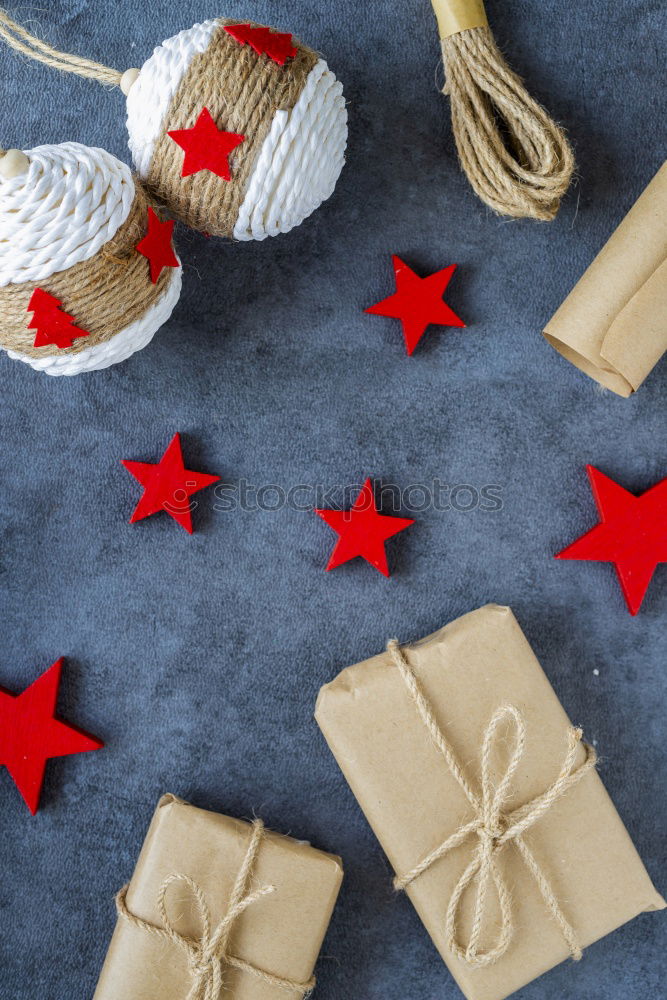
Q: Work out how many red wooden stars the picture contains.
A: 5